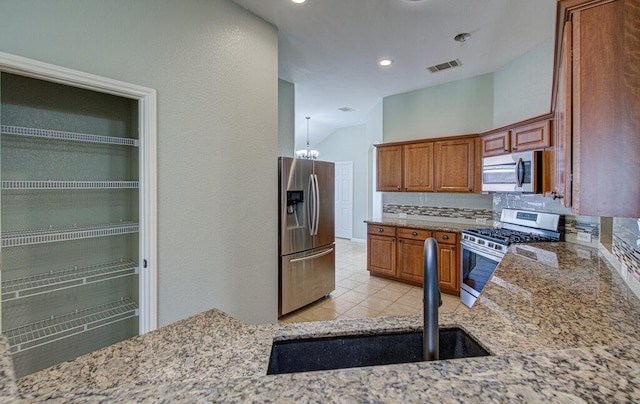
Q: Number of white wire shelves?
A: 5